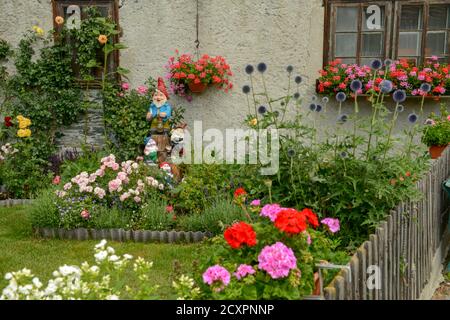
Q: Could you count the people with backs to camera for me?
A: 0